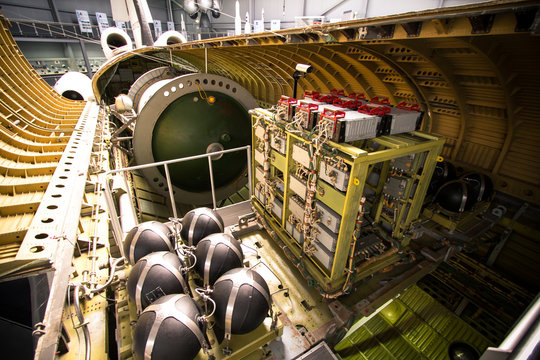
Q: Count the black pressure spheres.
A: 9